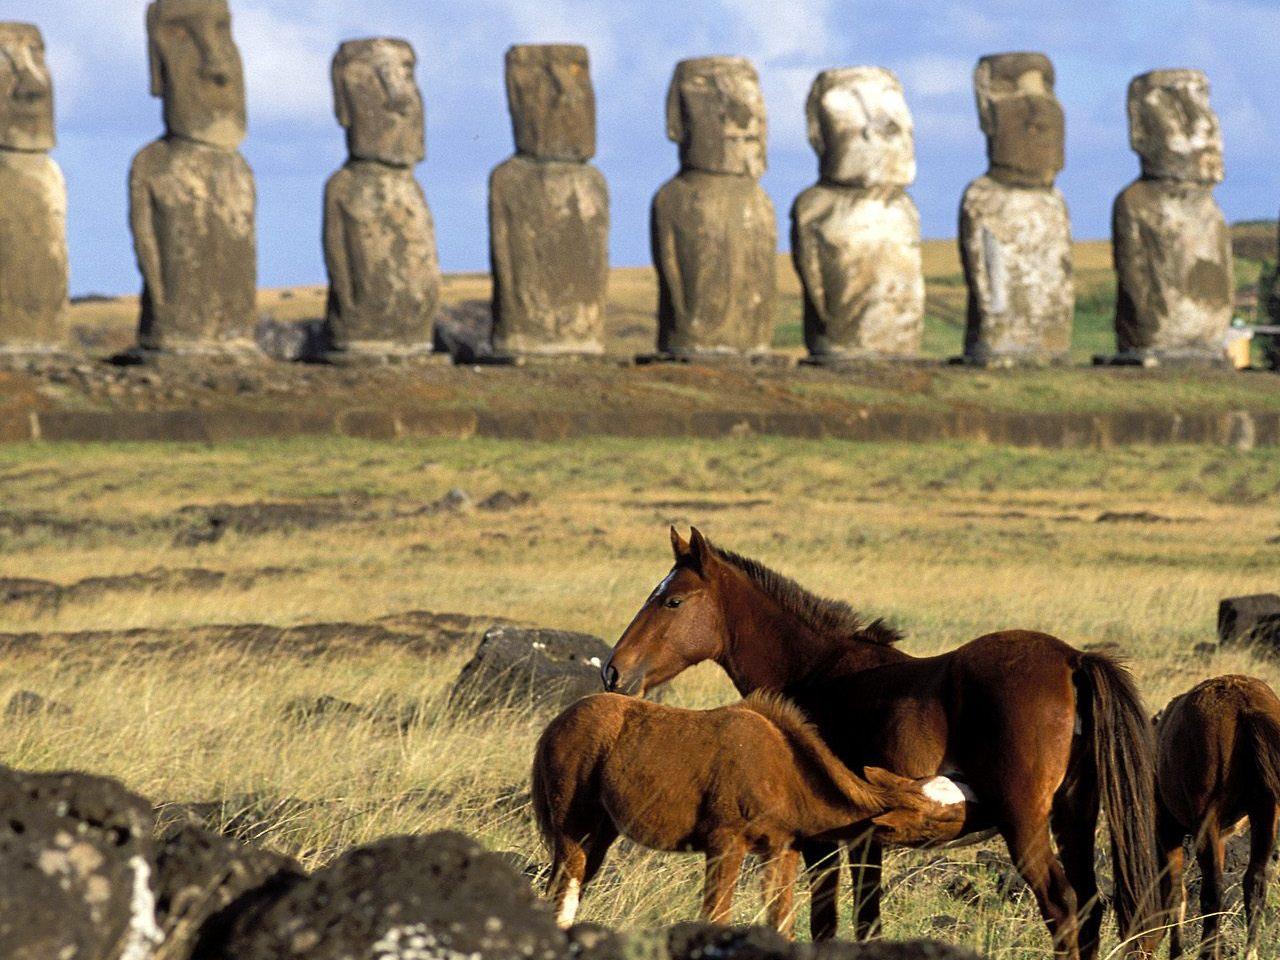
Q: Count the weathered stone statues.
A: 8